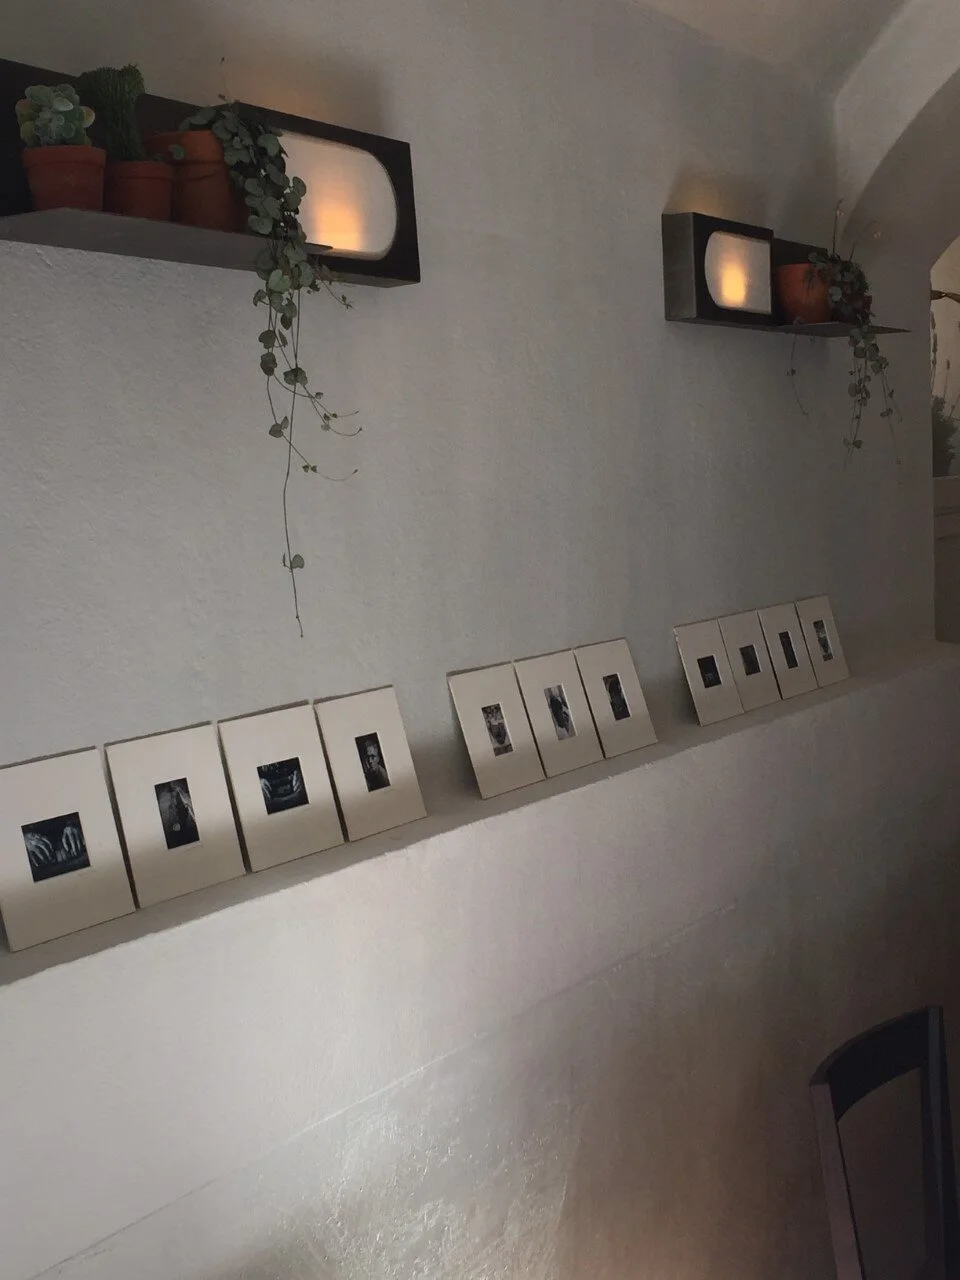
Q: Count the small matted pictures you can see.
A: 11